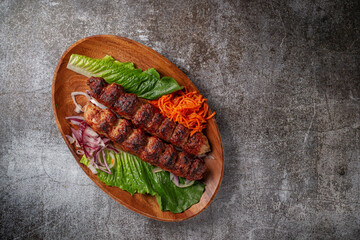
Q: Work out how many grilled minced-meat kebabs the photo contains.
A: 2